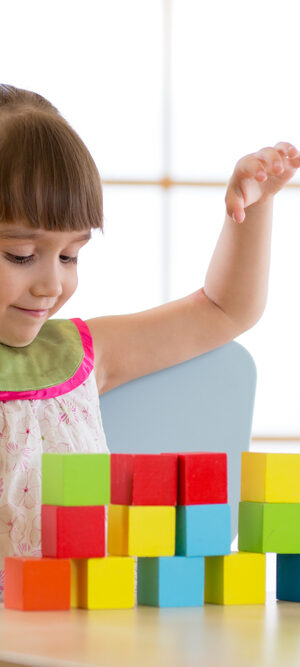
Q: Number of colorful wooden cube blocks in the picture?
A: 13